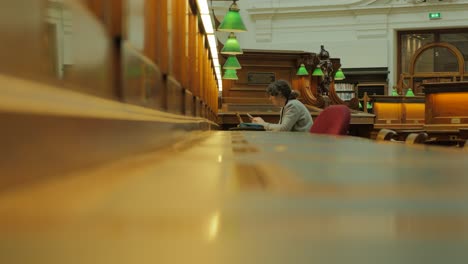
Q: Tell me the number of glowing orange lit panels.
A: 3